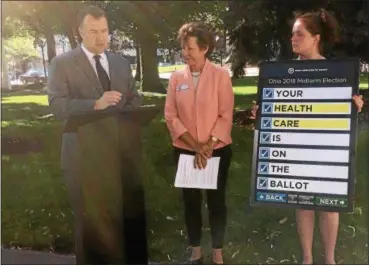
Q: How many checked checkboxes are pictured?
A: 7